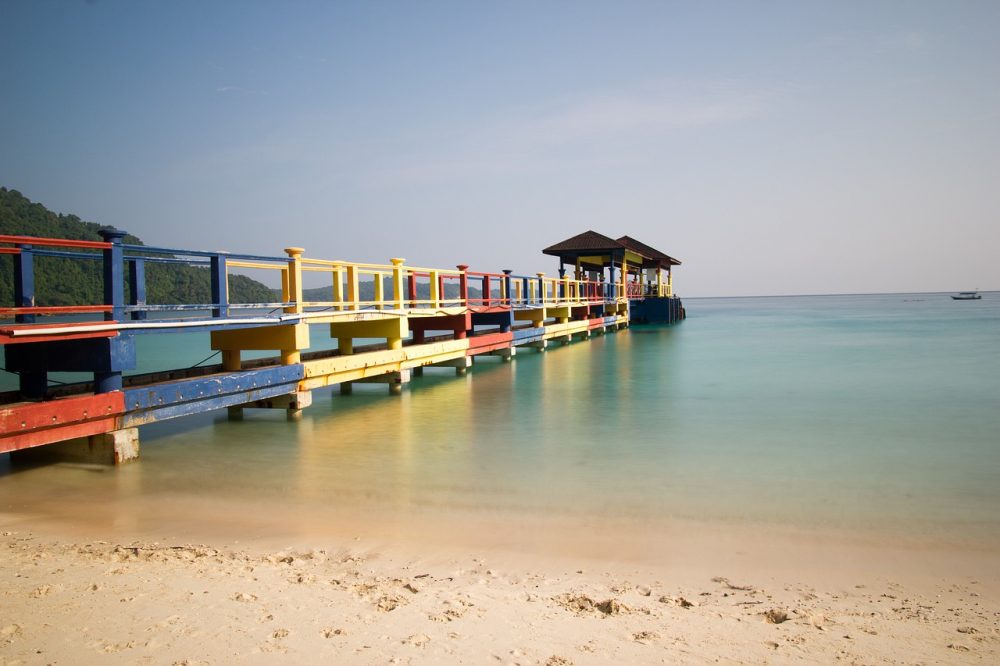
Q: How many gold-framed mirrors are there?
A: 0